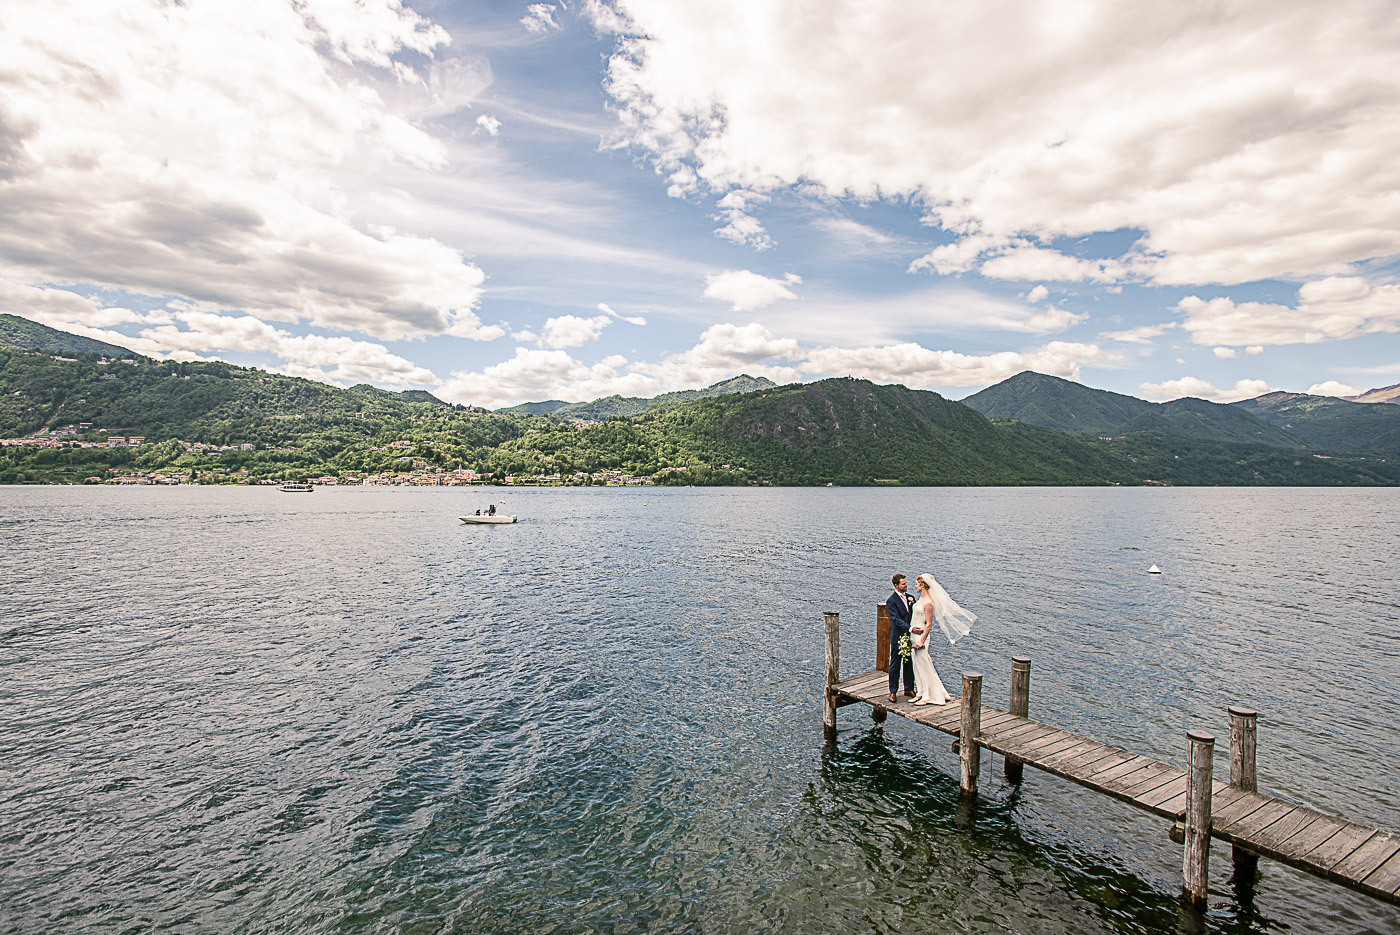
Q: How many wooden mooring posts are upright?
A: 6